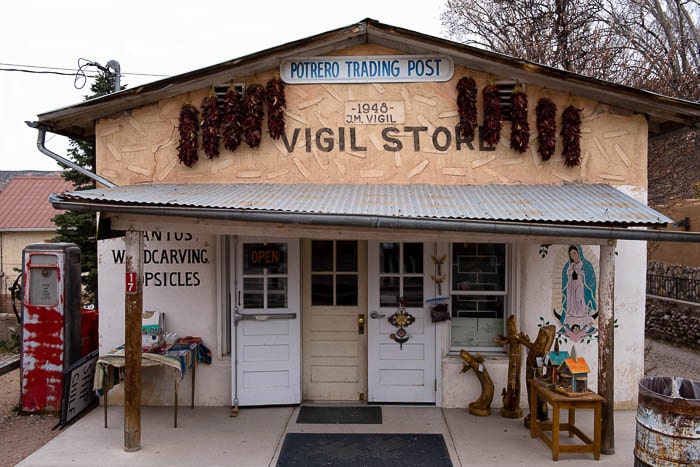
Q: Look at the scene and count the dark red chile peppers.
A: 10